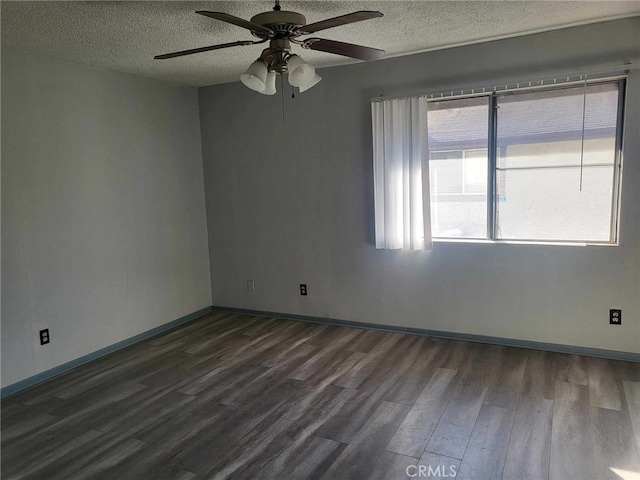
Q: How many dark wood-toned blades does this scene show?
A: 4